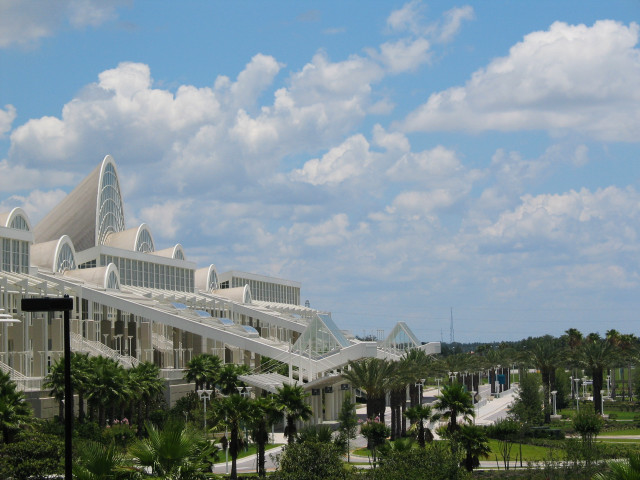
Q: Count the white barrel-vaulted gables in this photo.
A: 8